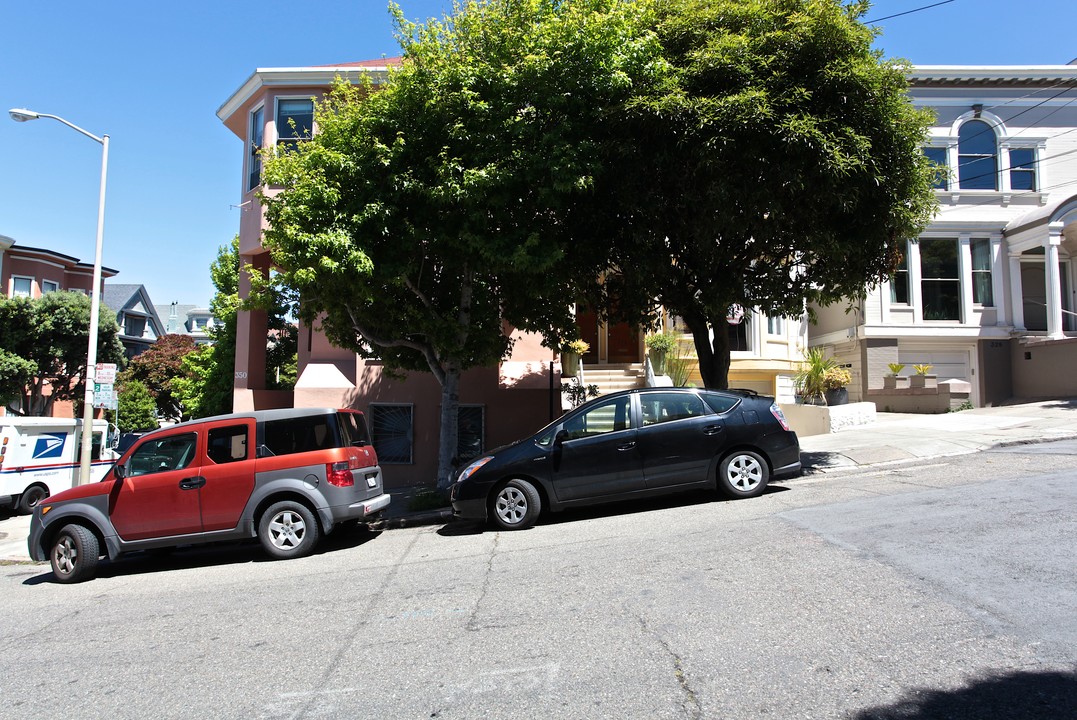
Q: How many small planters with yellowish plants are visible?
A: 2